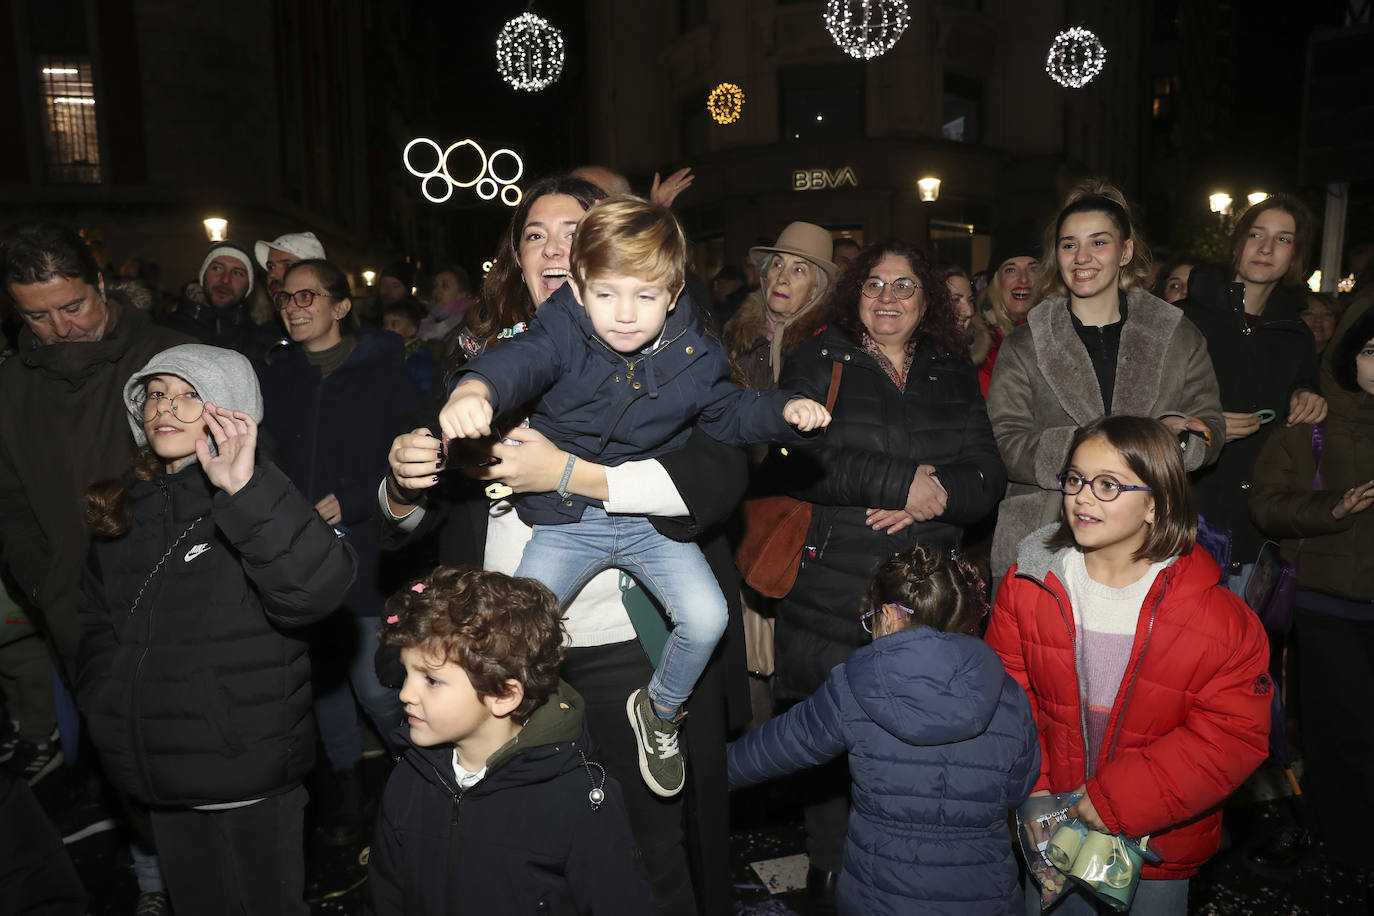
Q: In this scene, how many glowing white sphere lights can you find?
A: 3